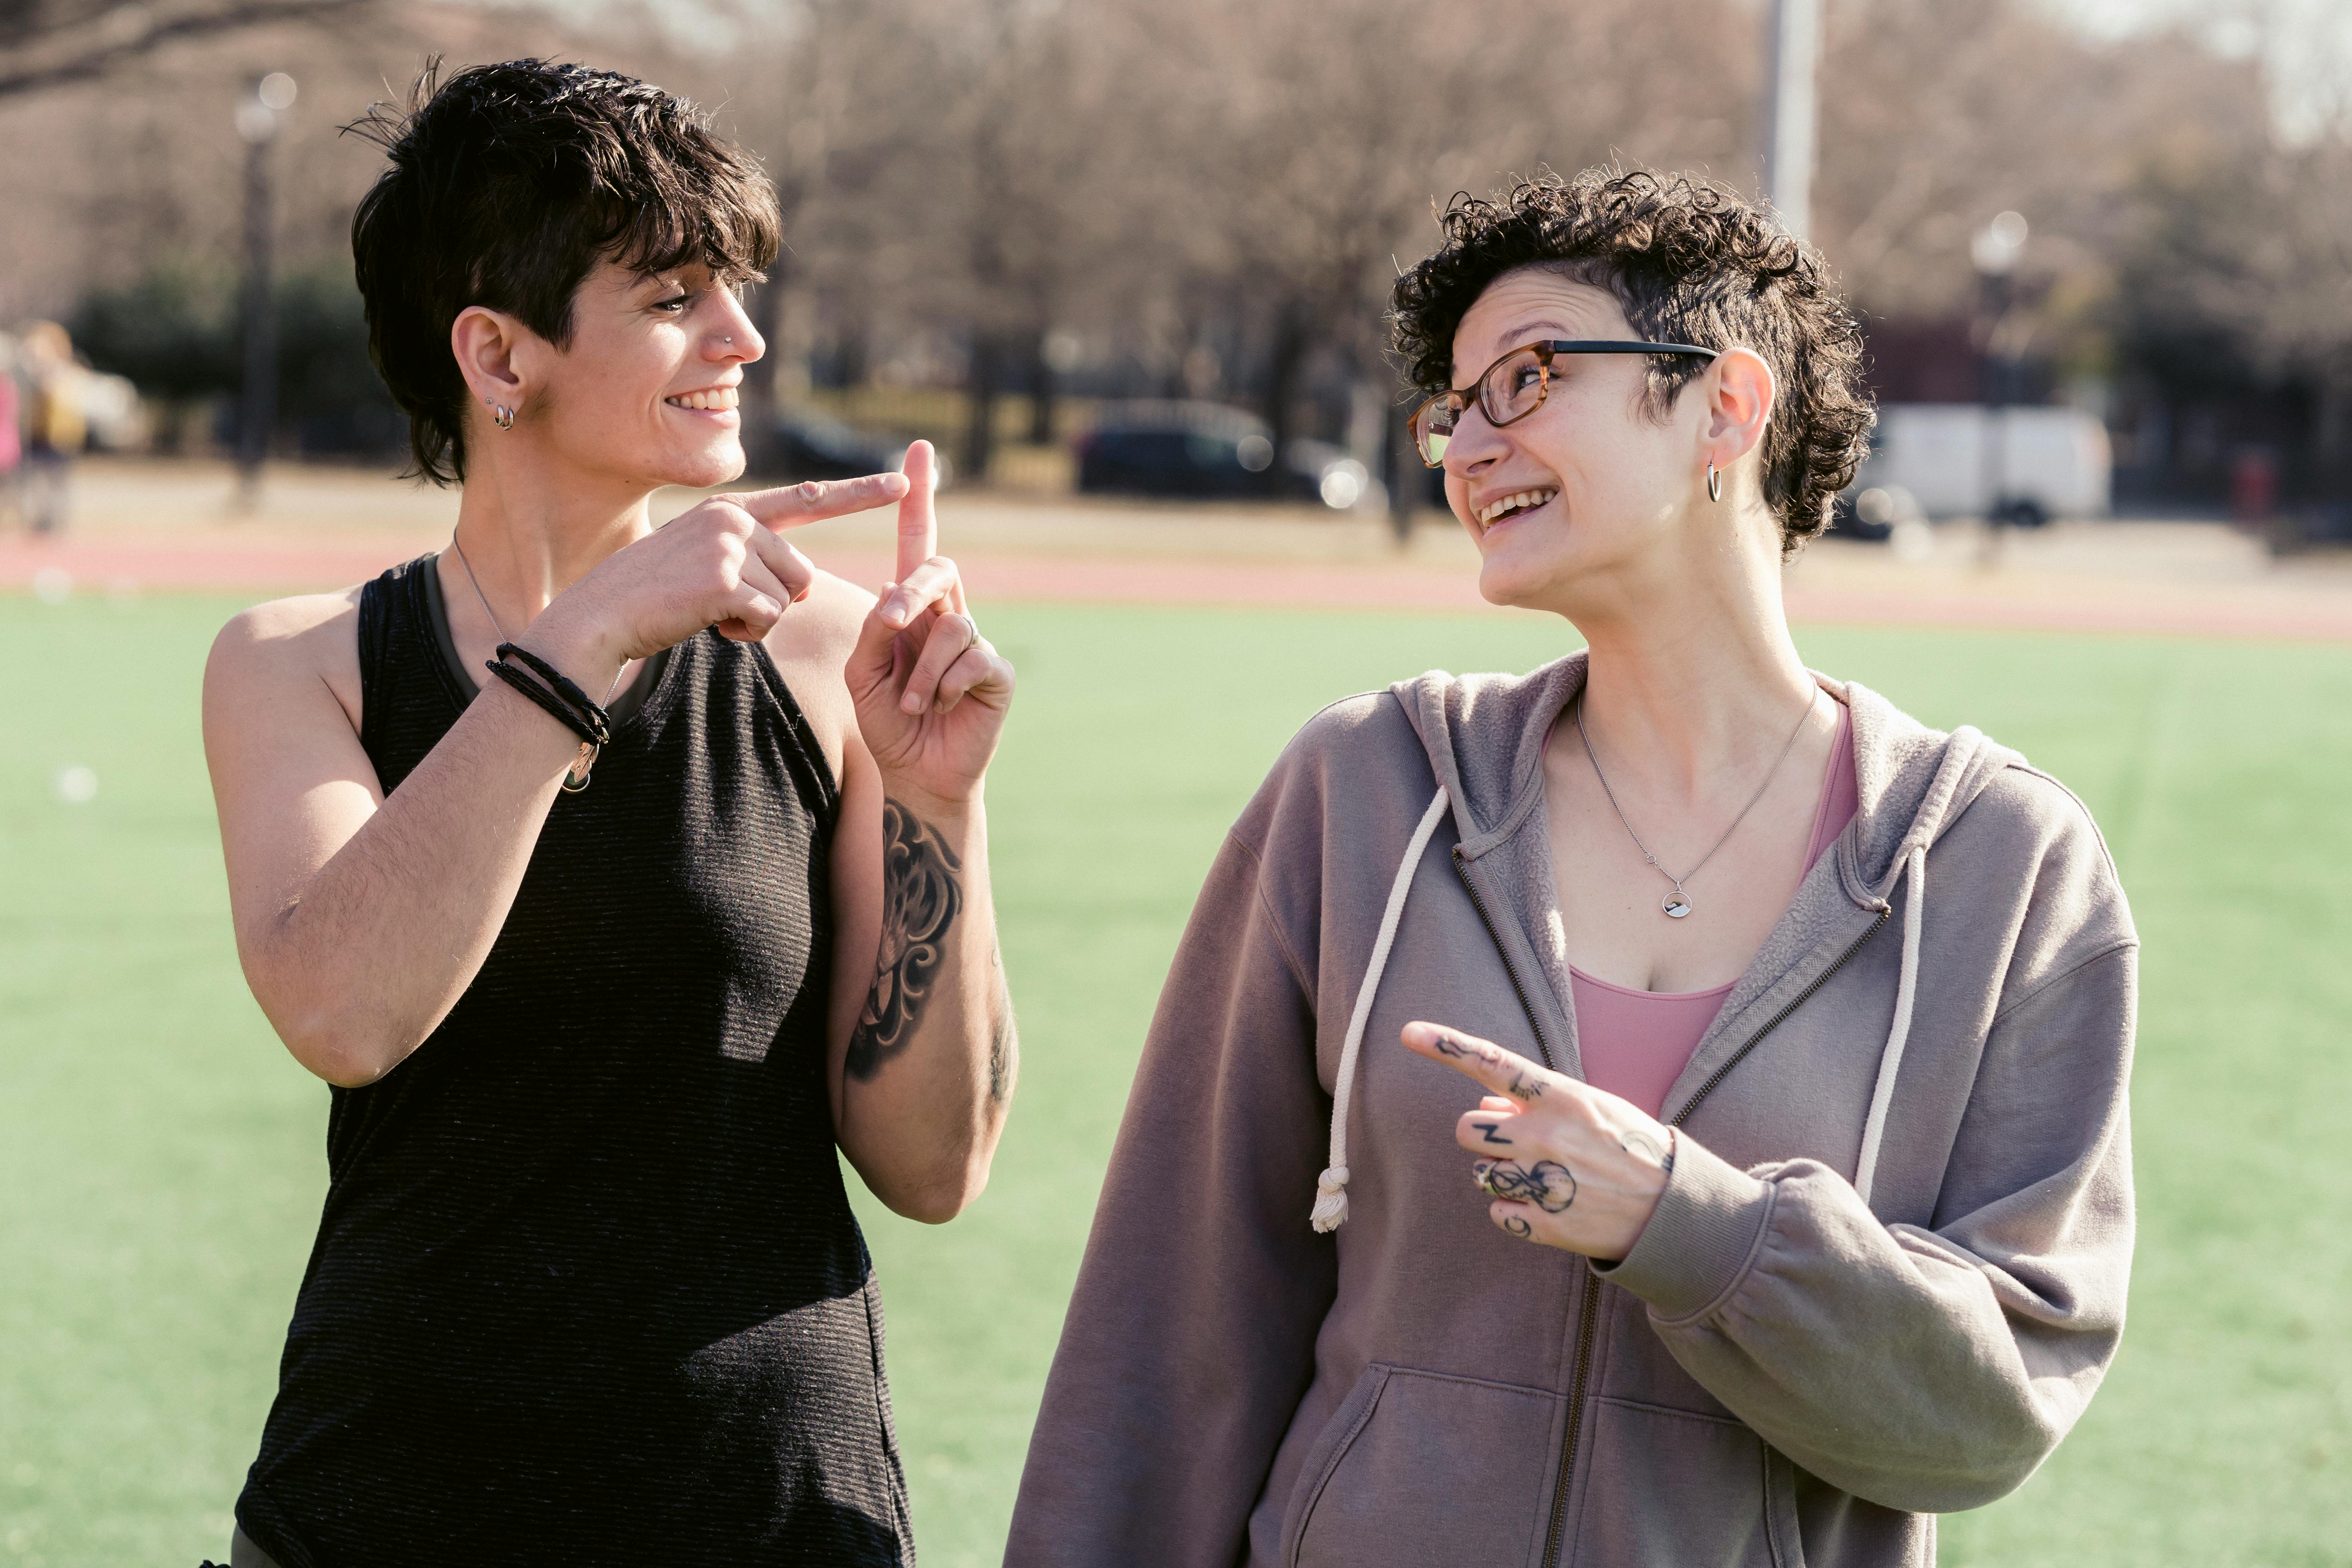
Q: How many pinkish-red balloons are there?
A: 0